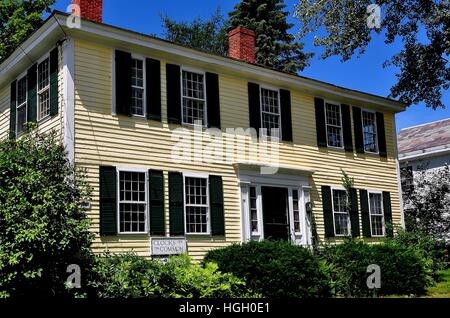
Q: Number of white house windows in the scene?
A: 11